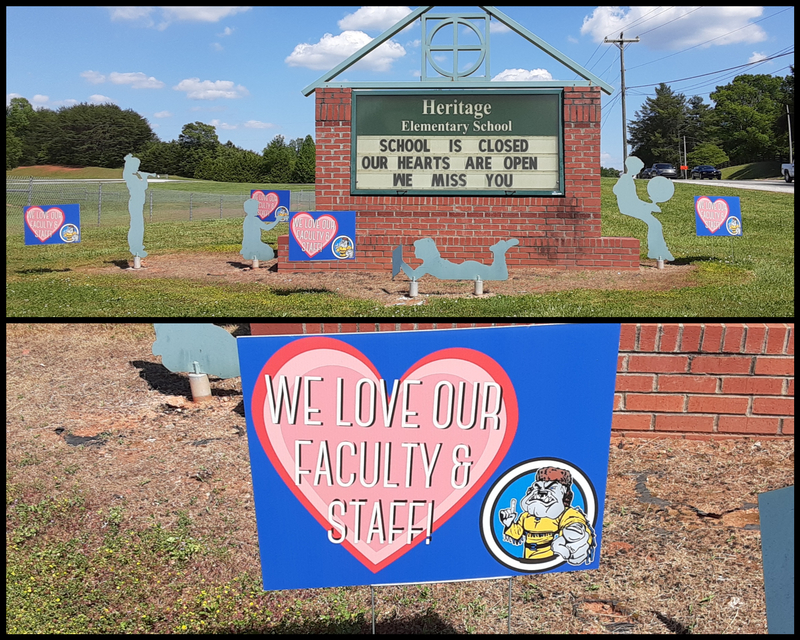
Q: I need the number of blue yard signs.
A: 5